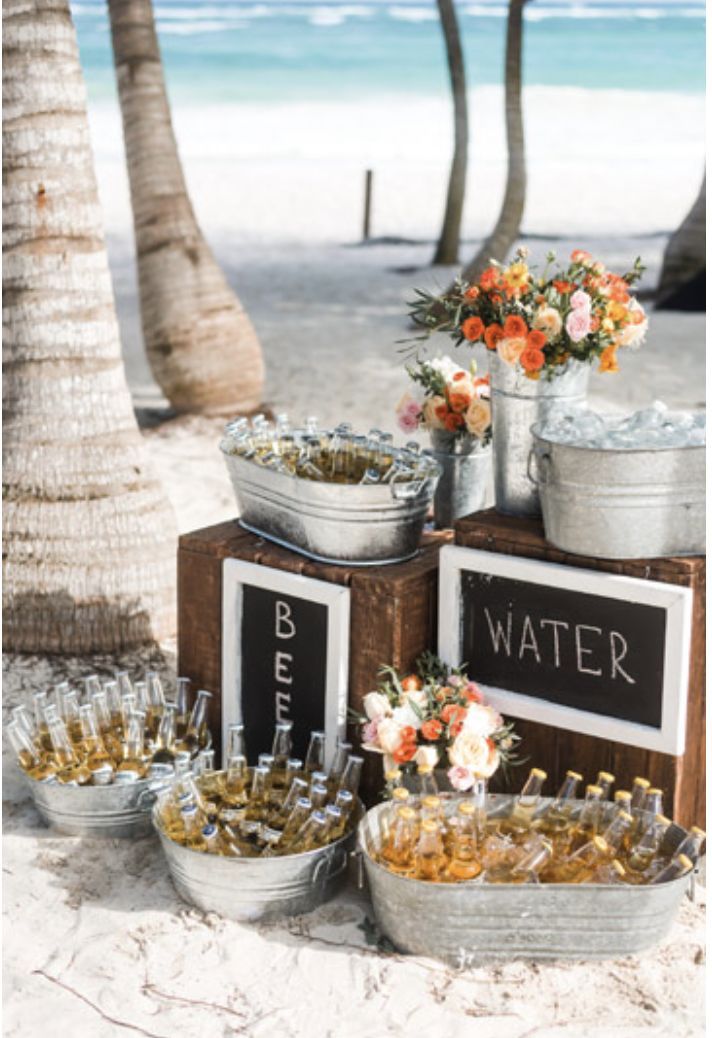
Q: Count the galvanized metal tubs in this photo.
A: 5